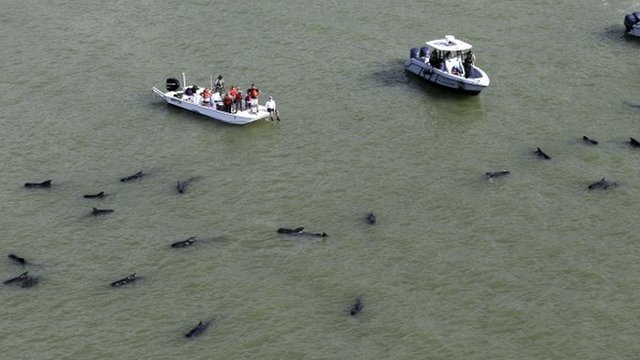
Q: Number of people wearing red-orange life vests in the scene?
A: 5